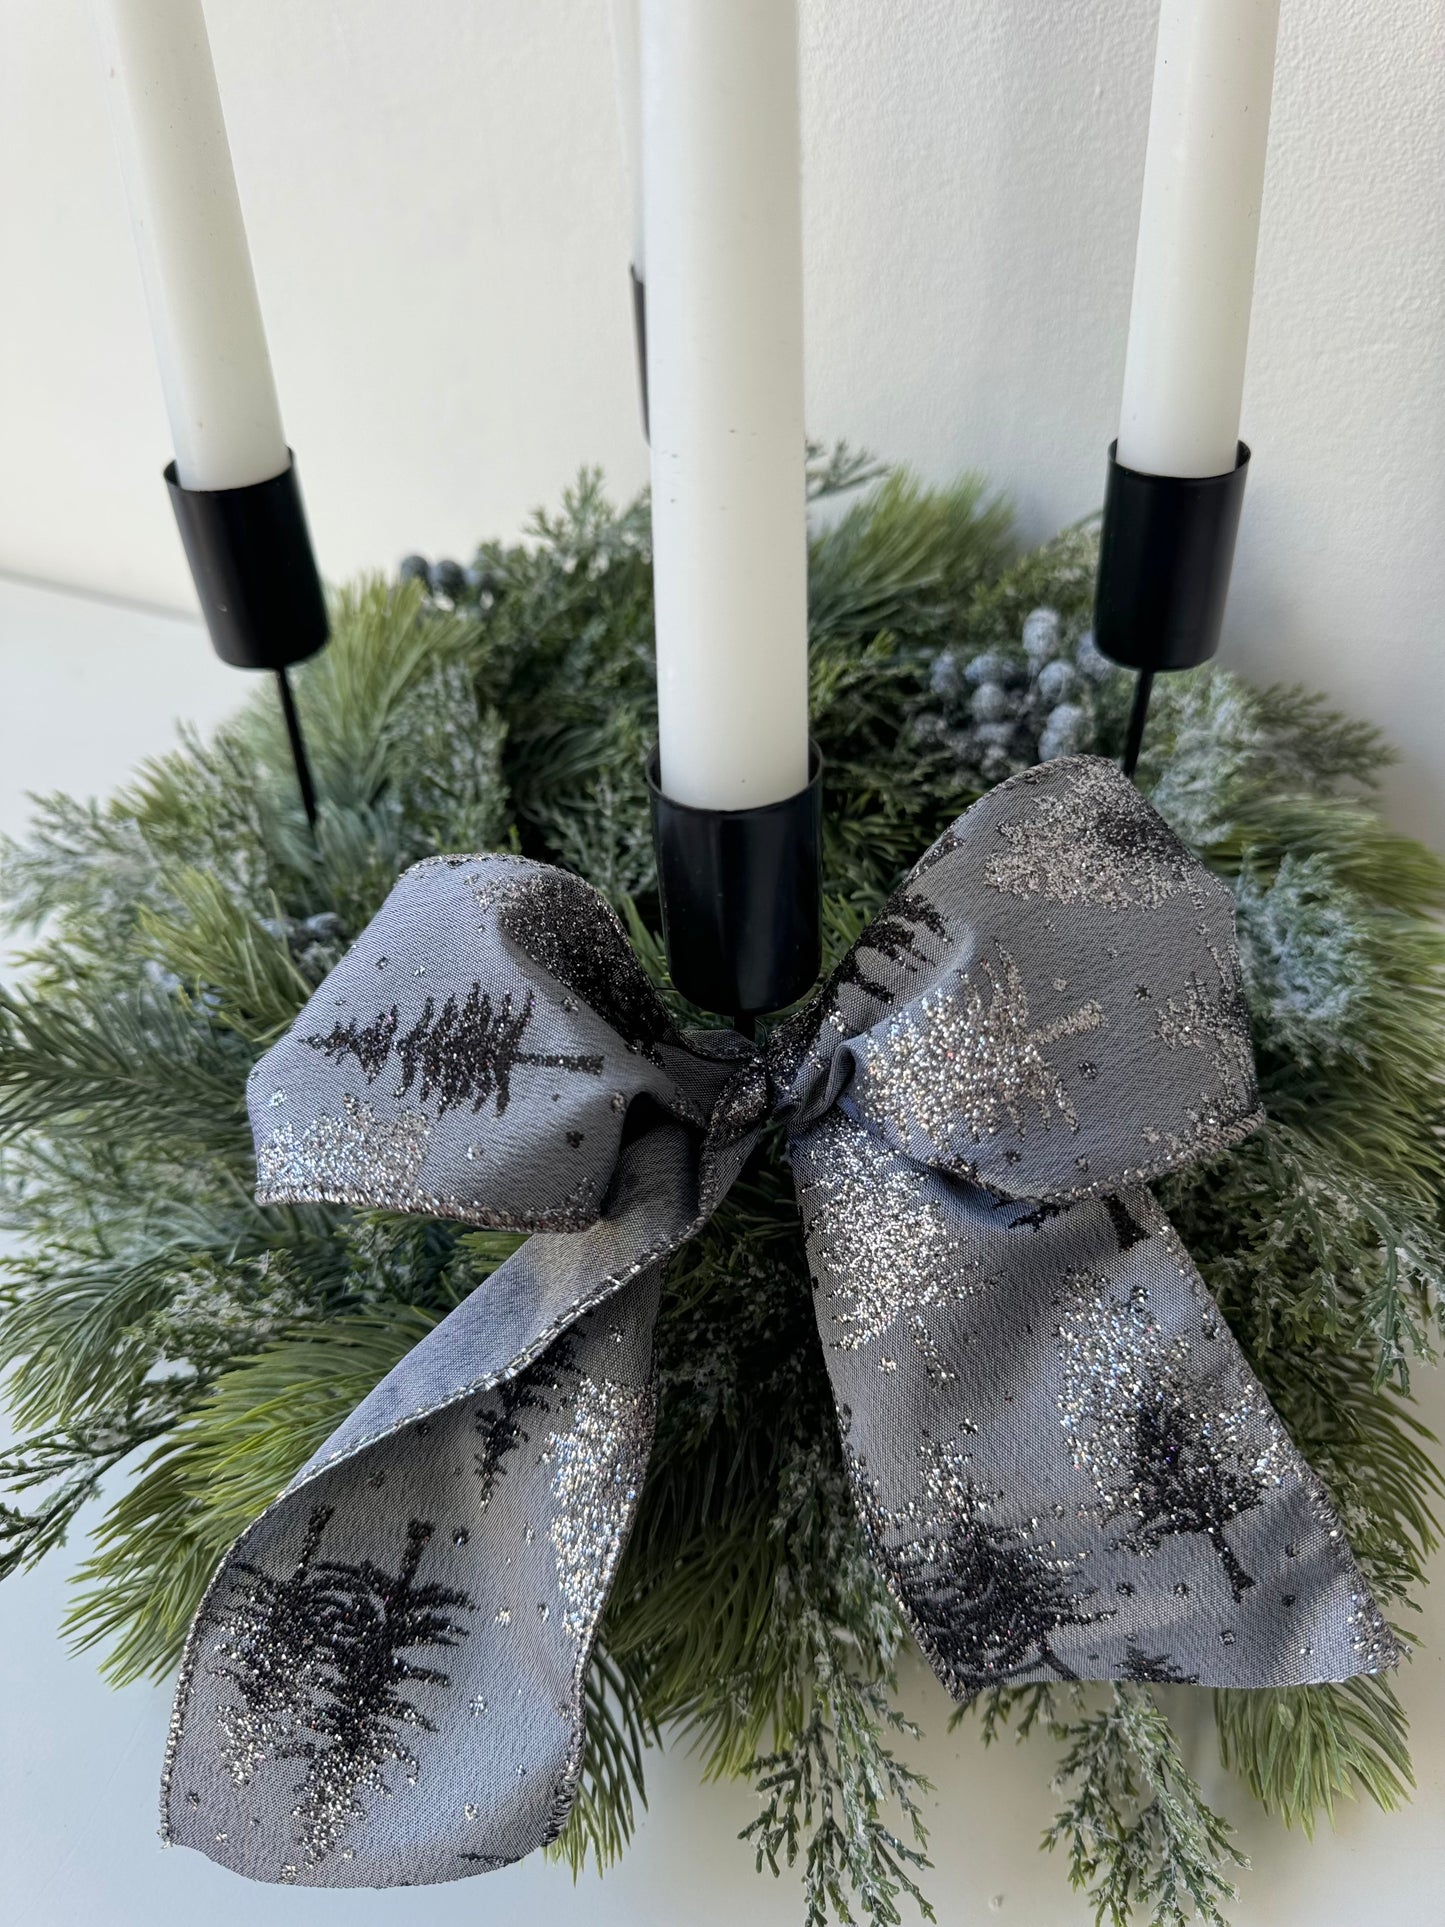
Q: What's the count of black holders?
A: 4